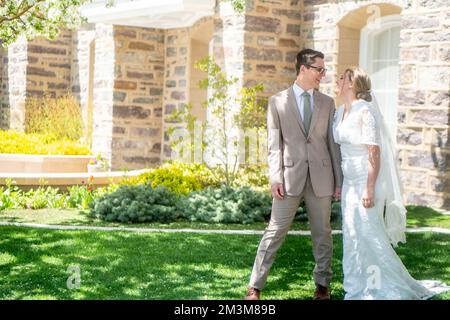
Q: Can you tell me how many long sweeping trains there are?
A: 1